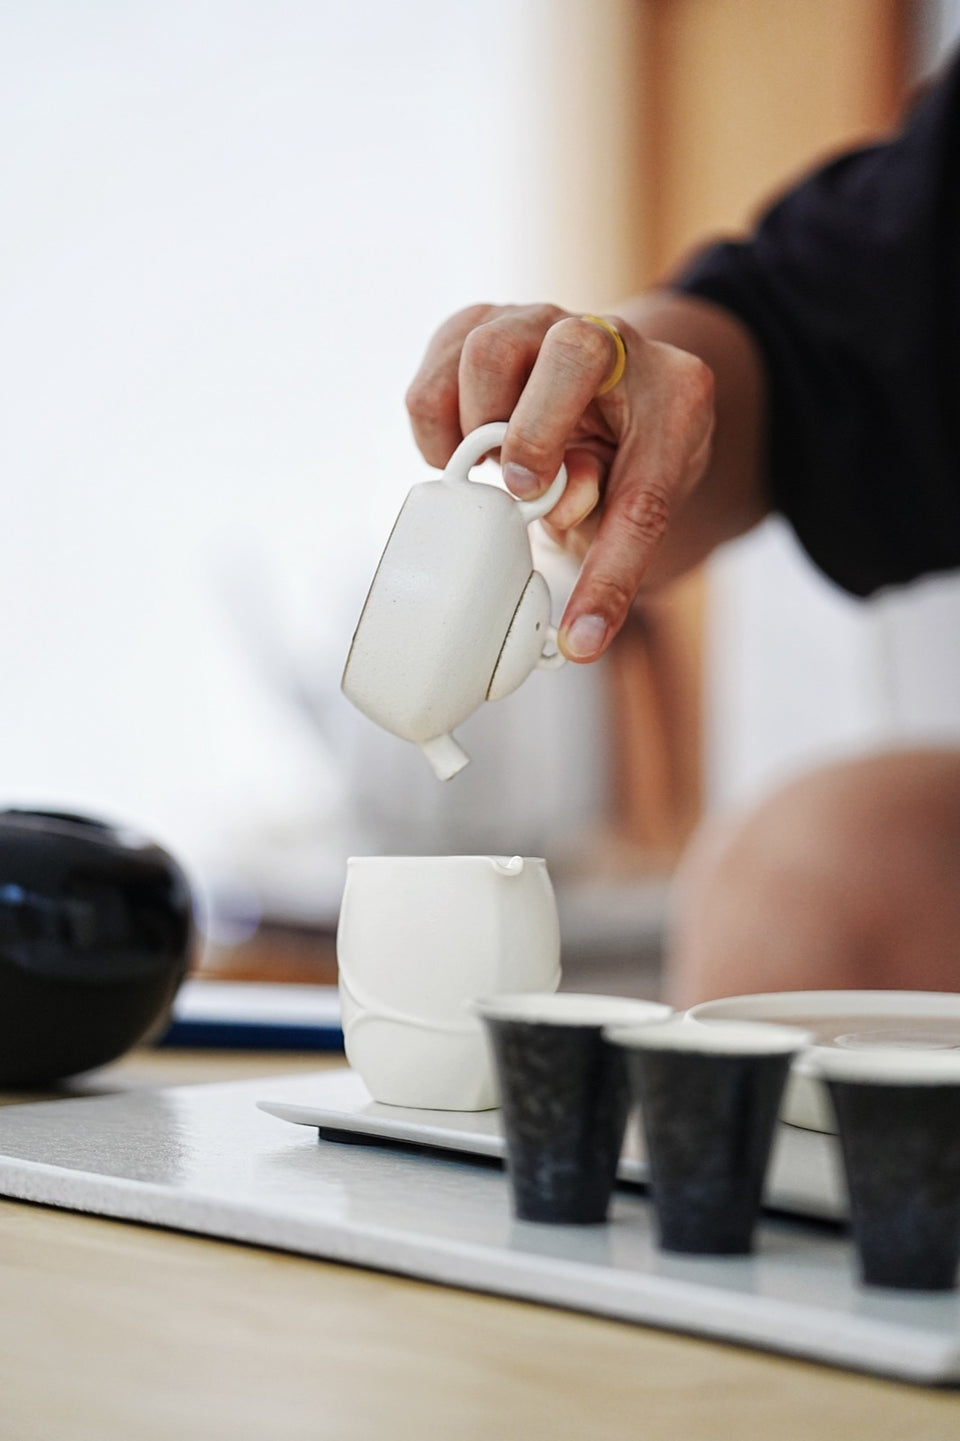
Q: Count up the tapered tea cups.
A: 3